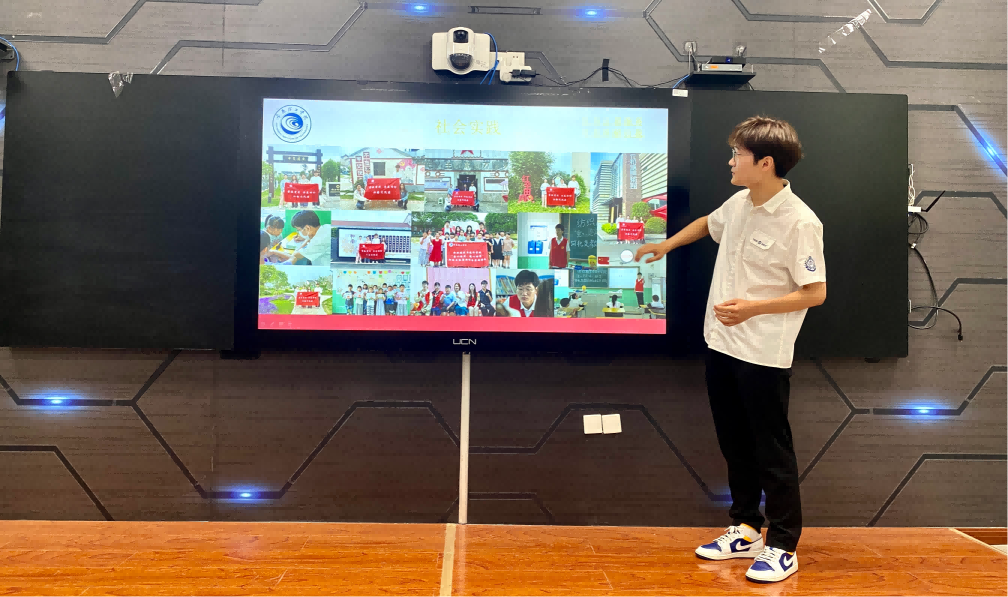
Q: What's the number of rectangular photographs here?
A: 14